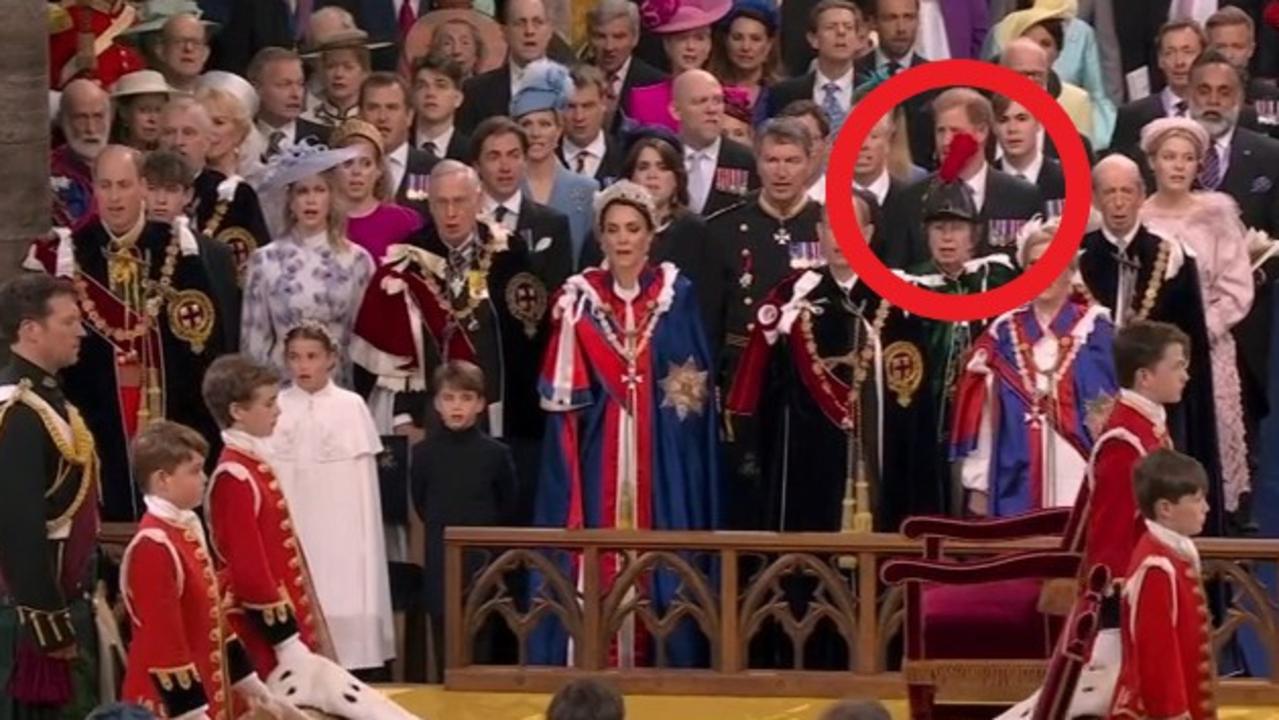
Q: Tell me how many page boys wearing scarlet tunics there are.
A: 4